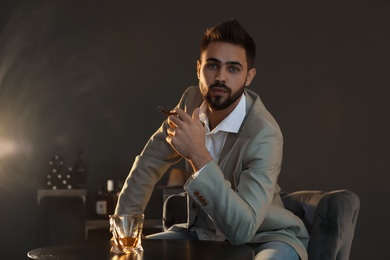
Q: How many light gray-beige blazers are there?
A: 1